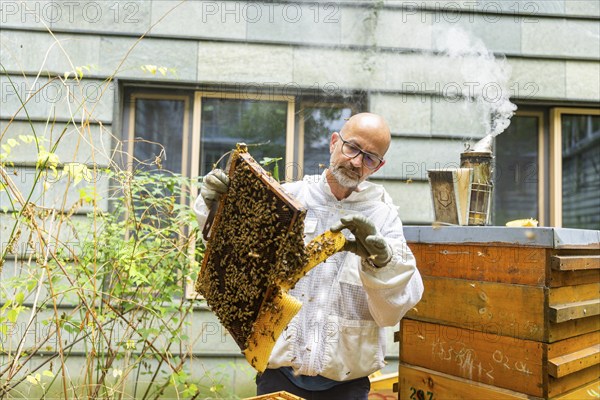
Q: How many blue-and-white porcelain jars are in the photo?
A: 0